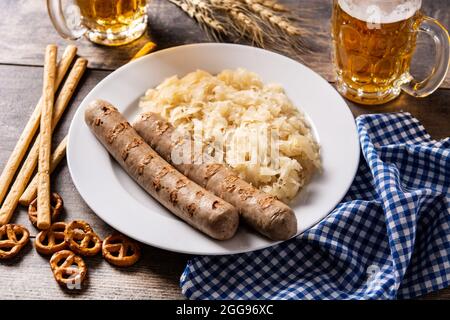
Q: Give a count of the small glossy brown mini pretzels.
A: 6